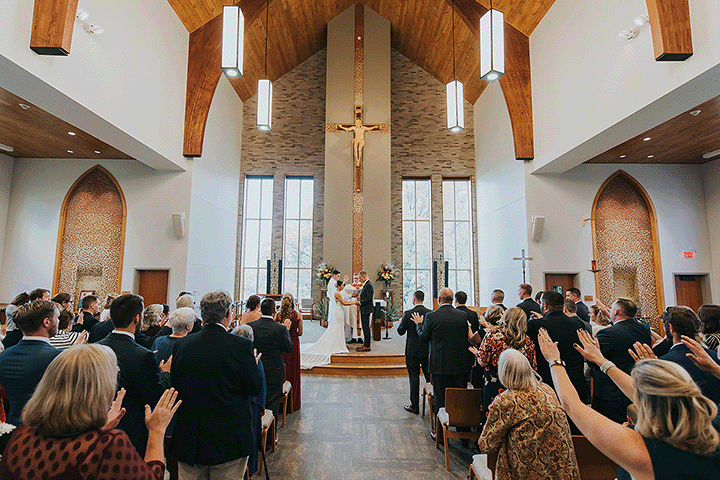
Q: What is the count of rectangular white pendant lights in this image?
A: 4